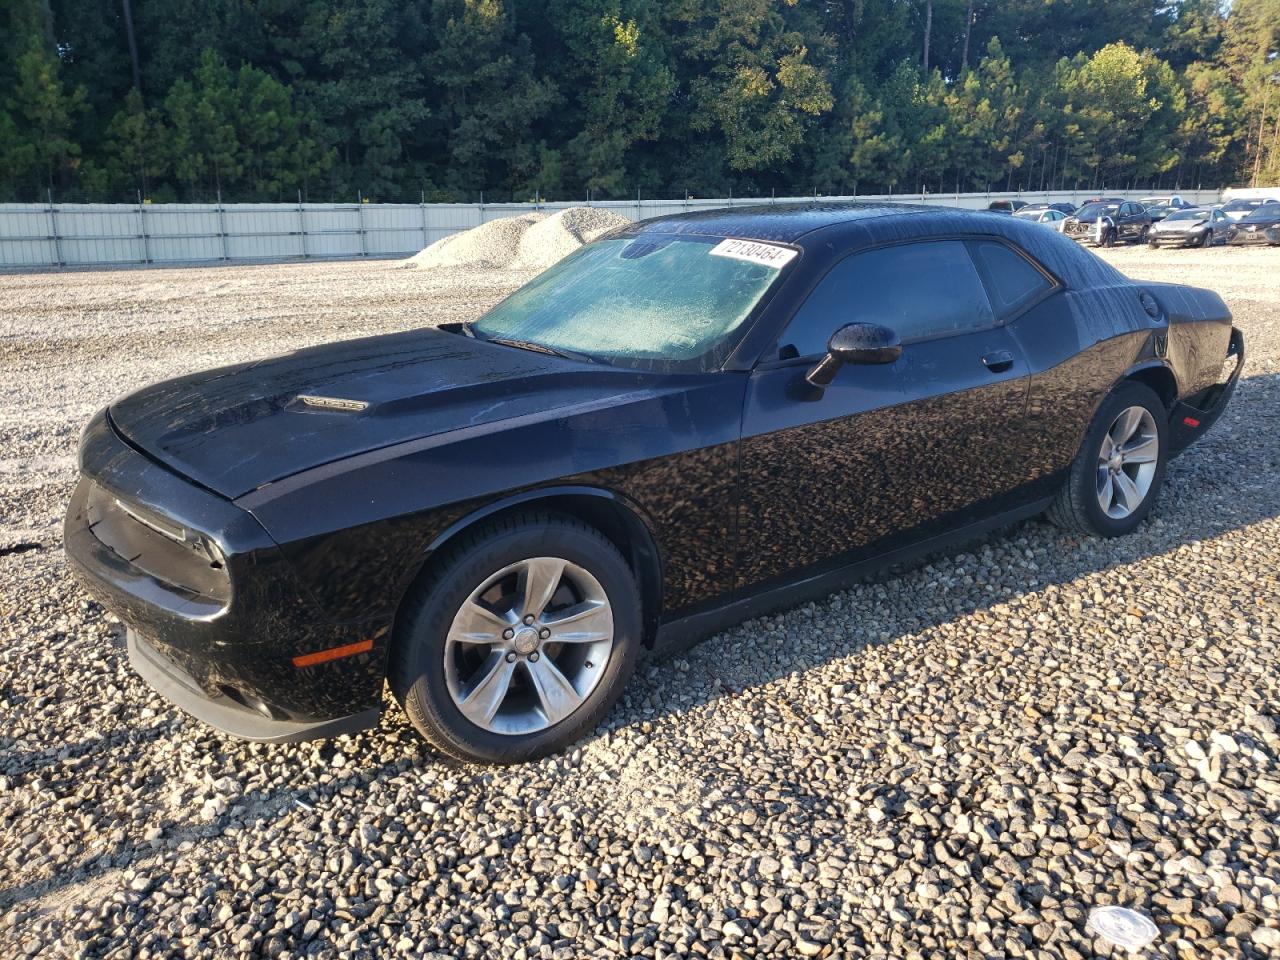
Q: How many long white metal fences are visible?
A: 1